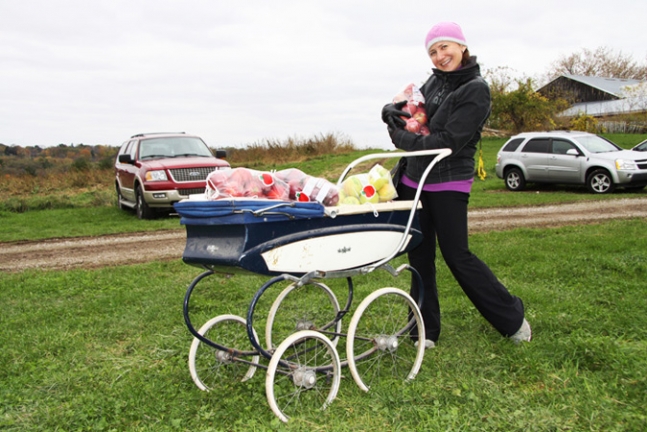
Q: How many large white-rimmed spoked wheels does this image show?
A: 4